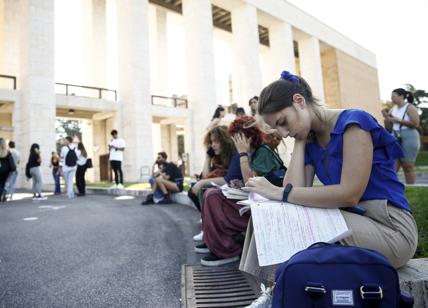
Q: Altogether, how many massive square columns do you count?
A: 6